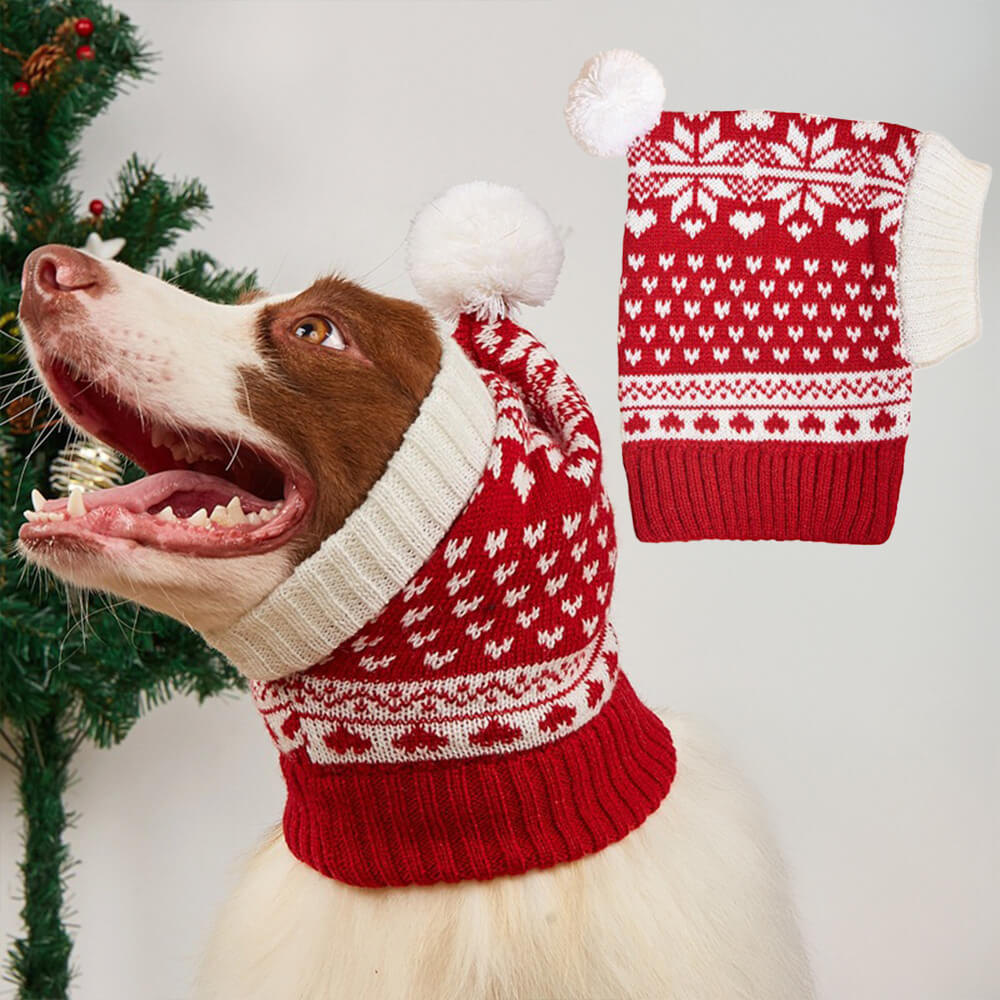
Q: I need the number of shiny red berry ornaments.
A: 4